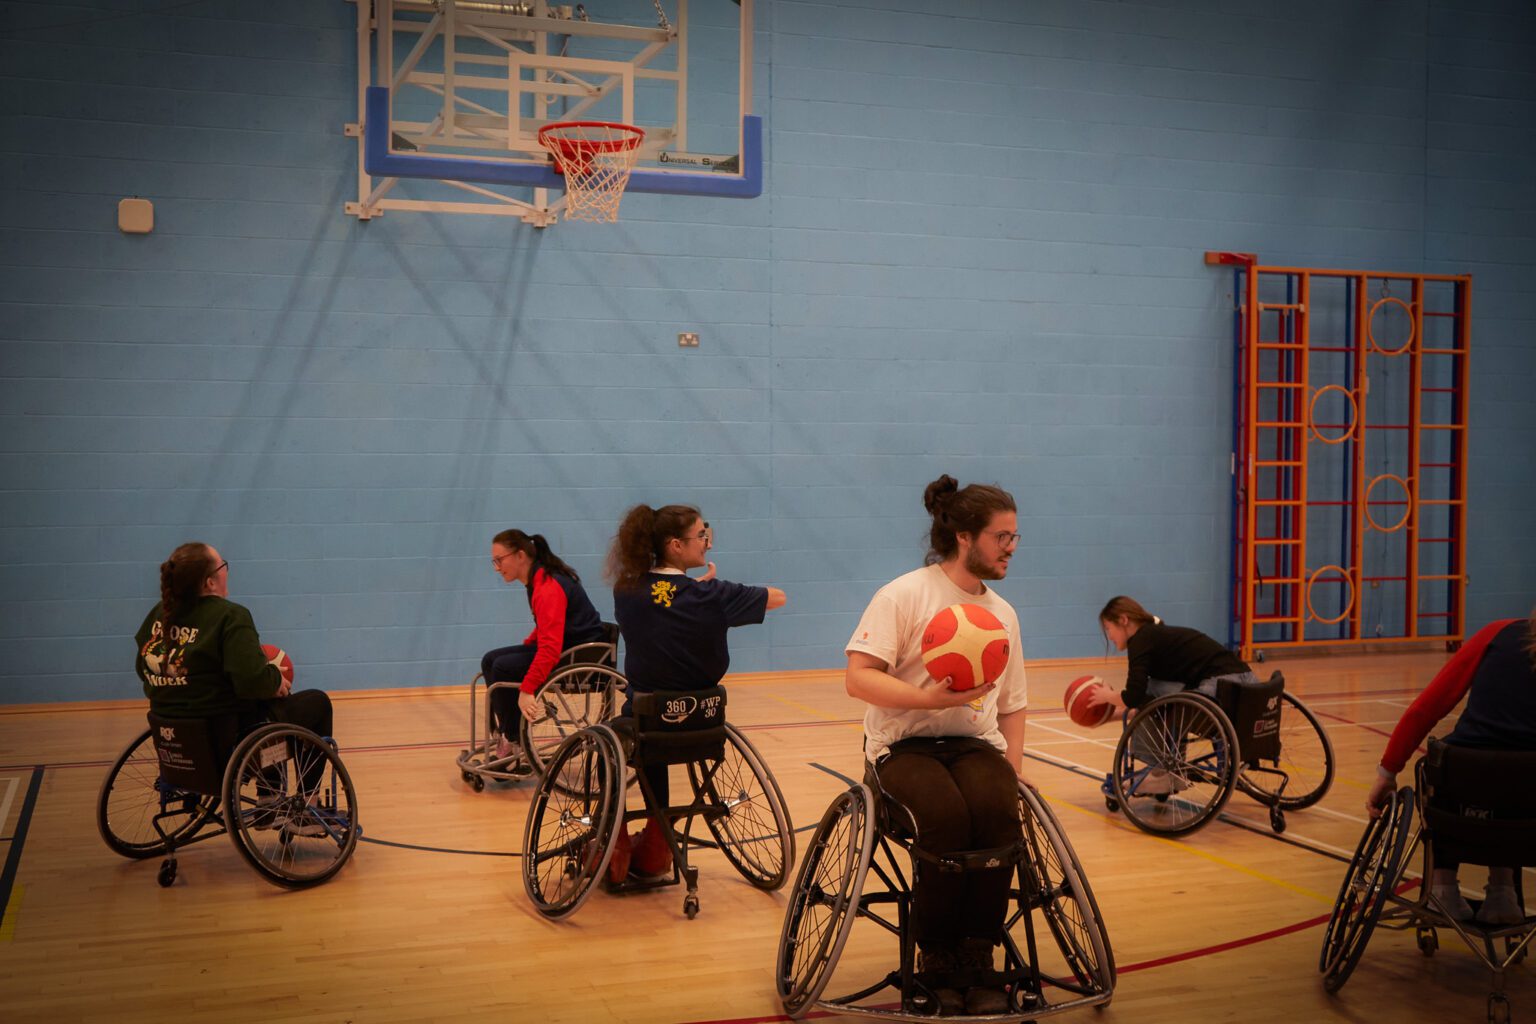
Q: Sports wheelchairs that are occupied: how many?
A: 6